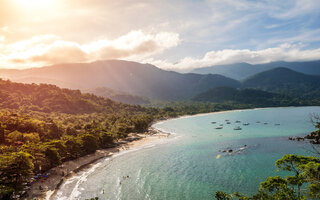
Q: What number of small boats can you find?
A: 11